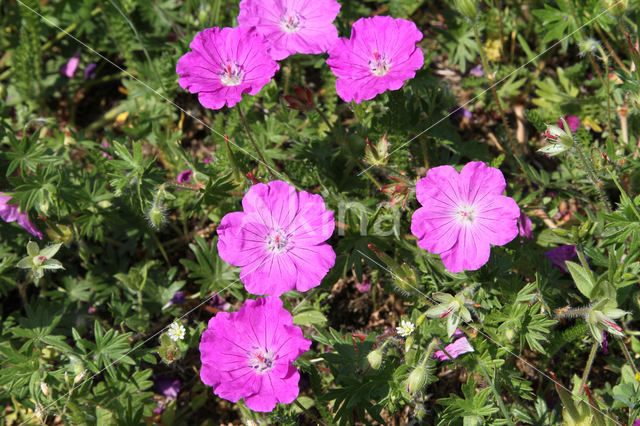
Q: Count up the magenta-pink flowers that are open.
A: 6